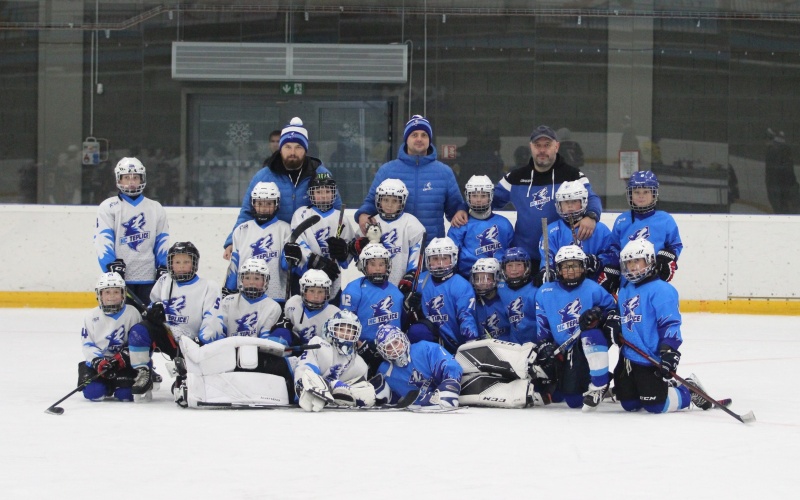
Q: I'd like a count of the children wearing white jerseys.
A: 9